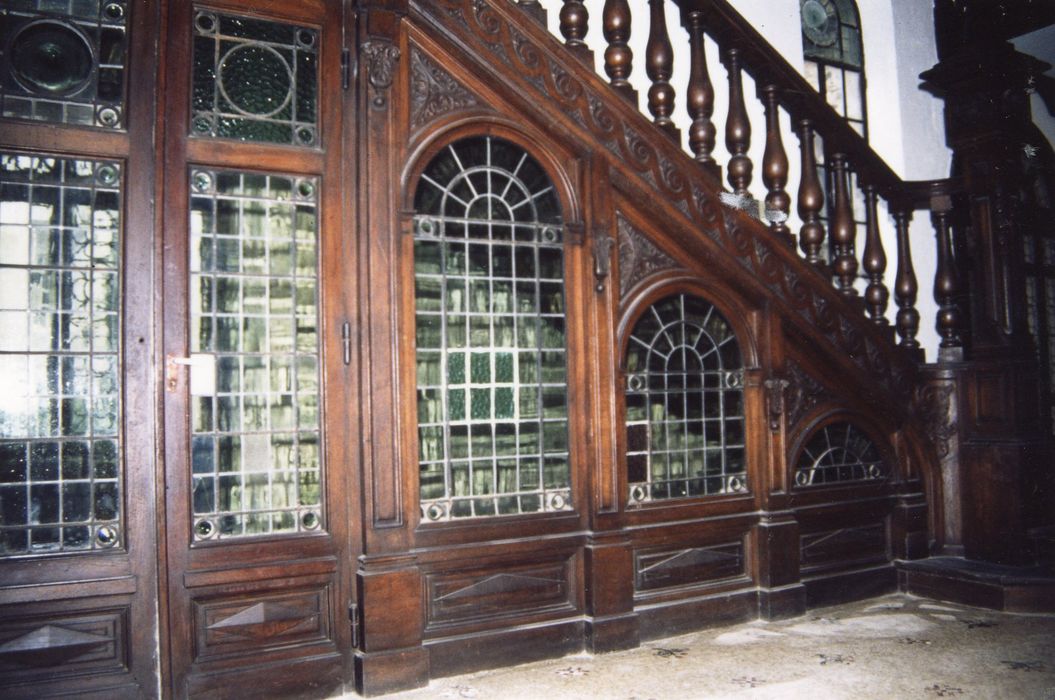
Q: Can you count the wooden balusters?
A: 12